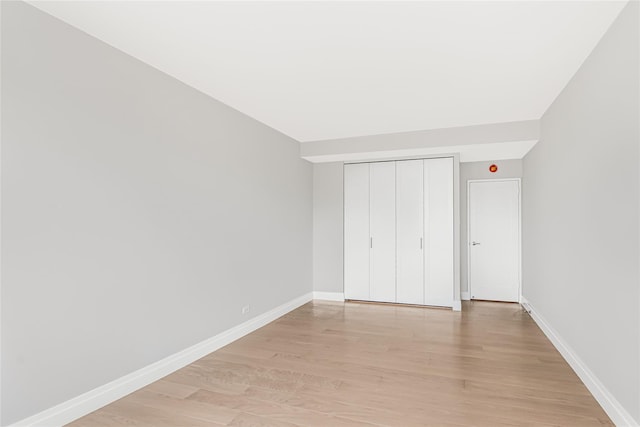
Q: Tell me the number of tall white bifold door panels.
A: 4